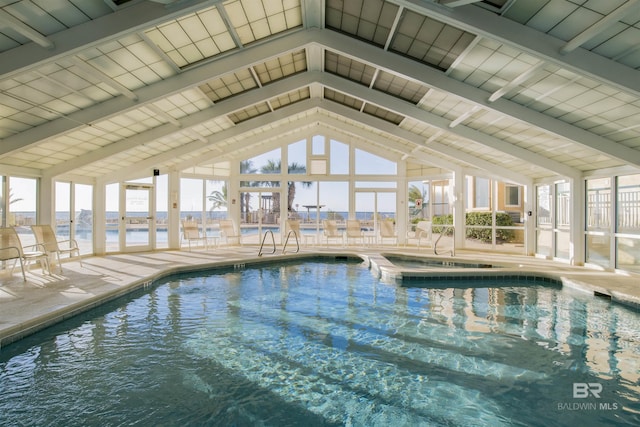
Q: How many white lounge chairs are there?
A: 9